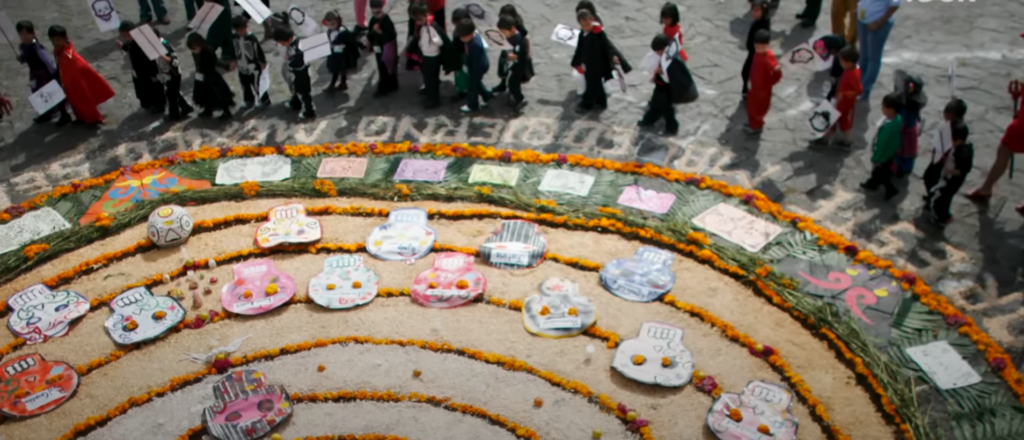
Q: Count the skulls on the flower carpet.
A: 15